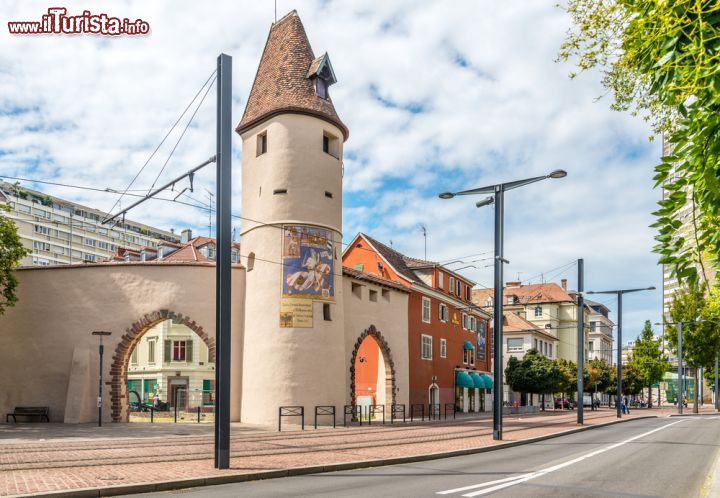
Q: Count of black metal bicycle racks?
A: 8